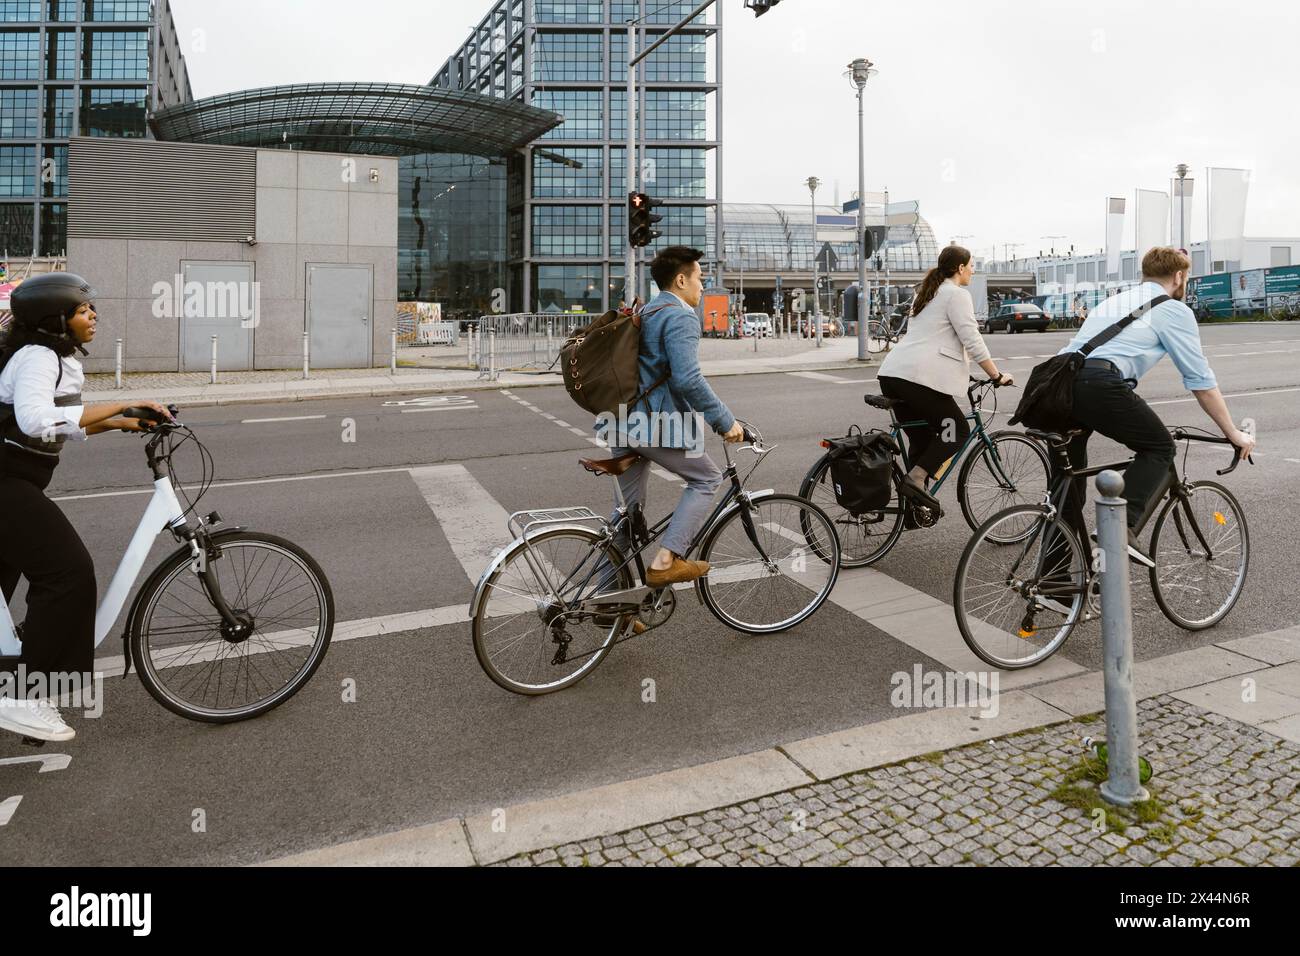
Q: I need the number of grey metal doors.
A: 2